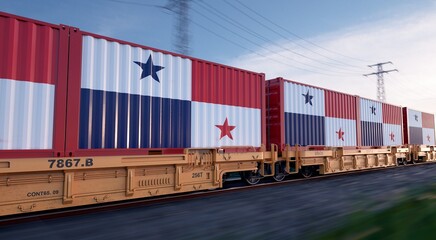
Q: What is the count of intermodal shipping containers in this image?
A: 5